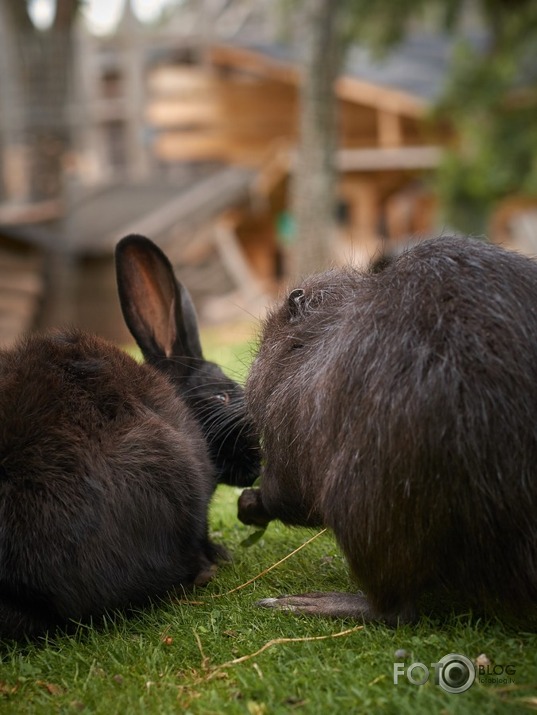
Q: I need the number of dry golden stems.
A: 2